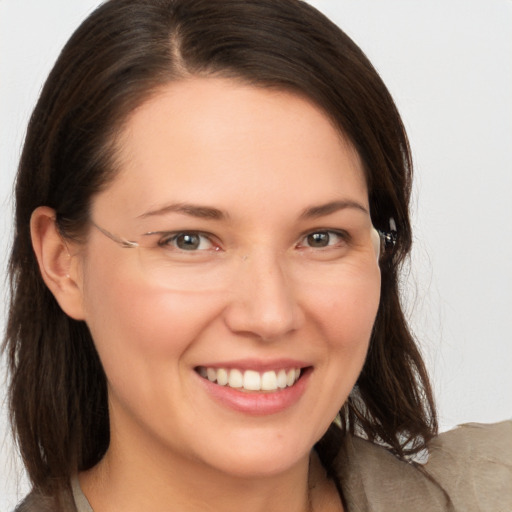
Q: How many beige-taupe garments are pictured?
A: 1